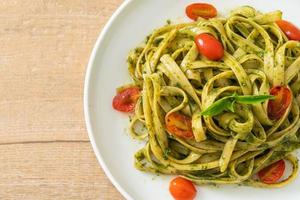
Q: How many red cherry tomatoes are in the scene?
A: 8